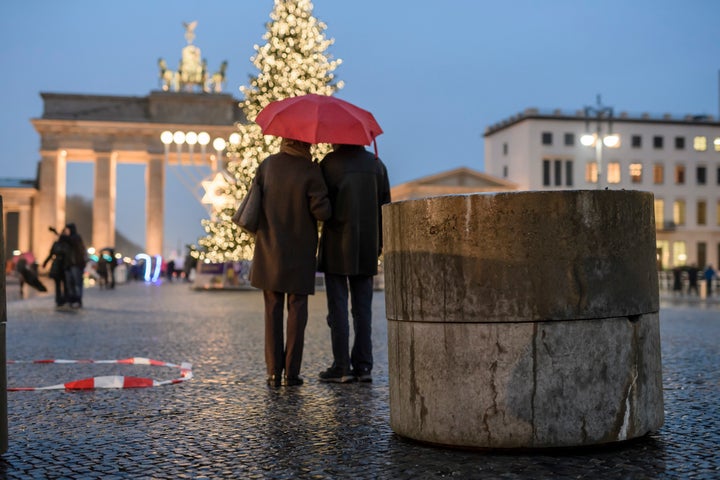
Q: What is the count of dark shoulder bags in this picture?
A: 1